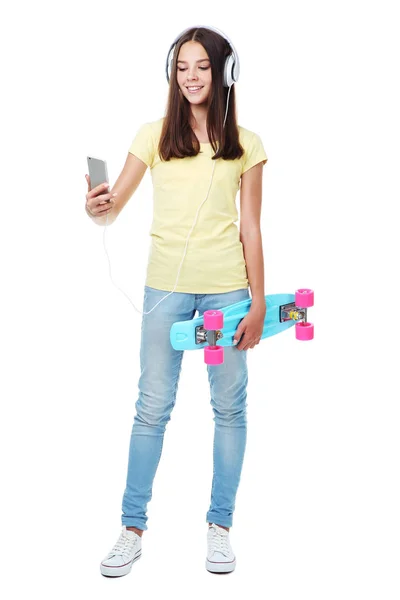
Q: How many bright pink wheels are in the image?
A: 4